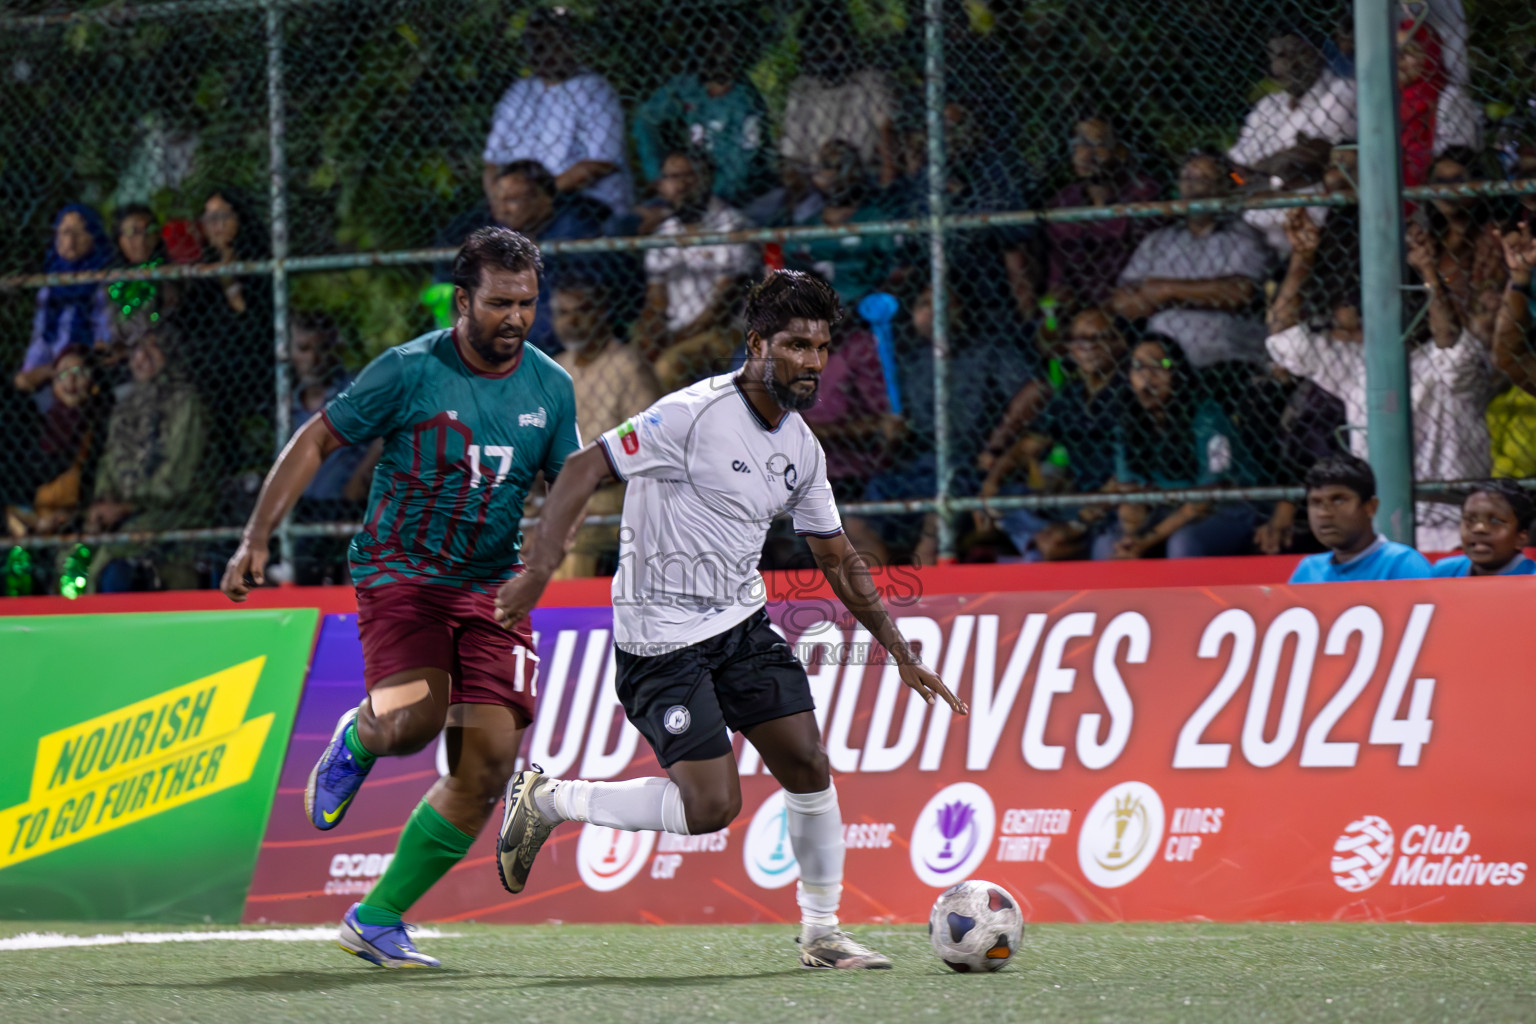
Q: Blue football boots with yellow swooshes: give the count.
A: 2